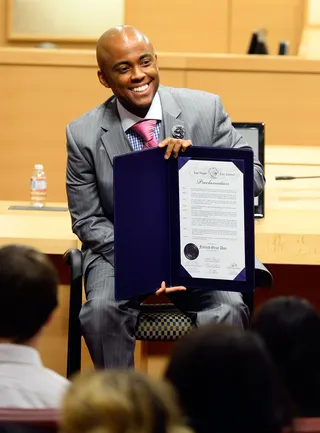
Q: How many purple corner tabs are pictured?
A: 4